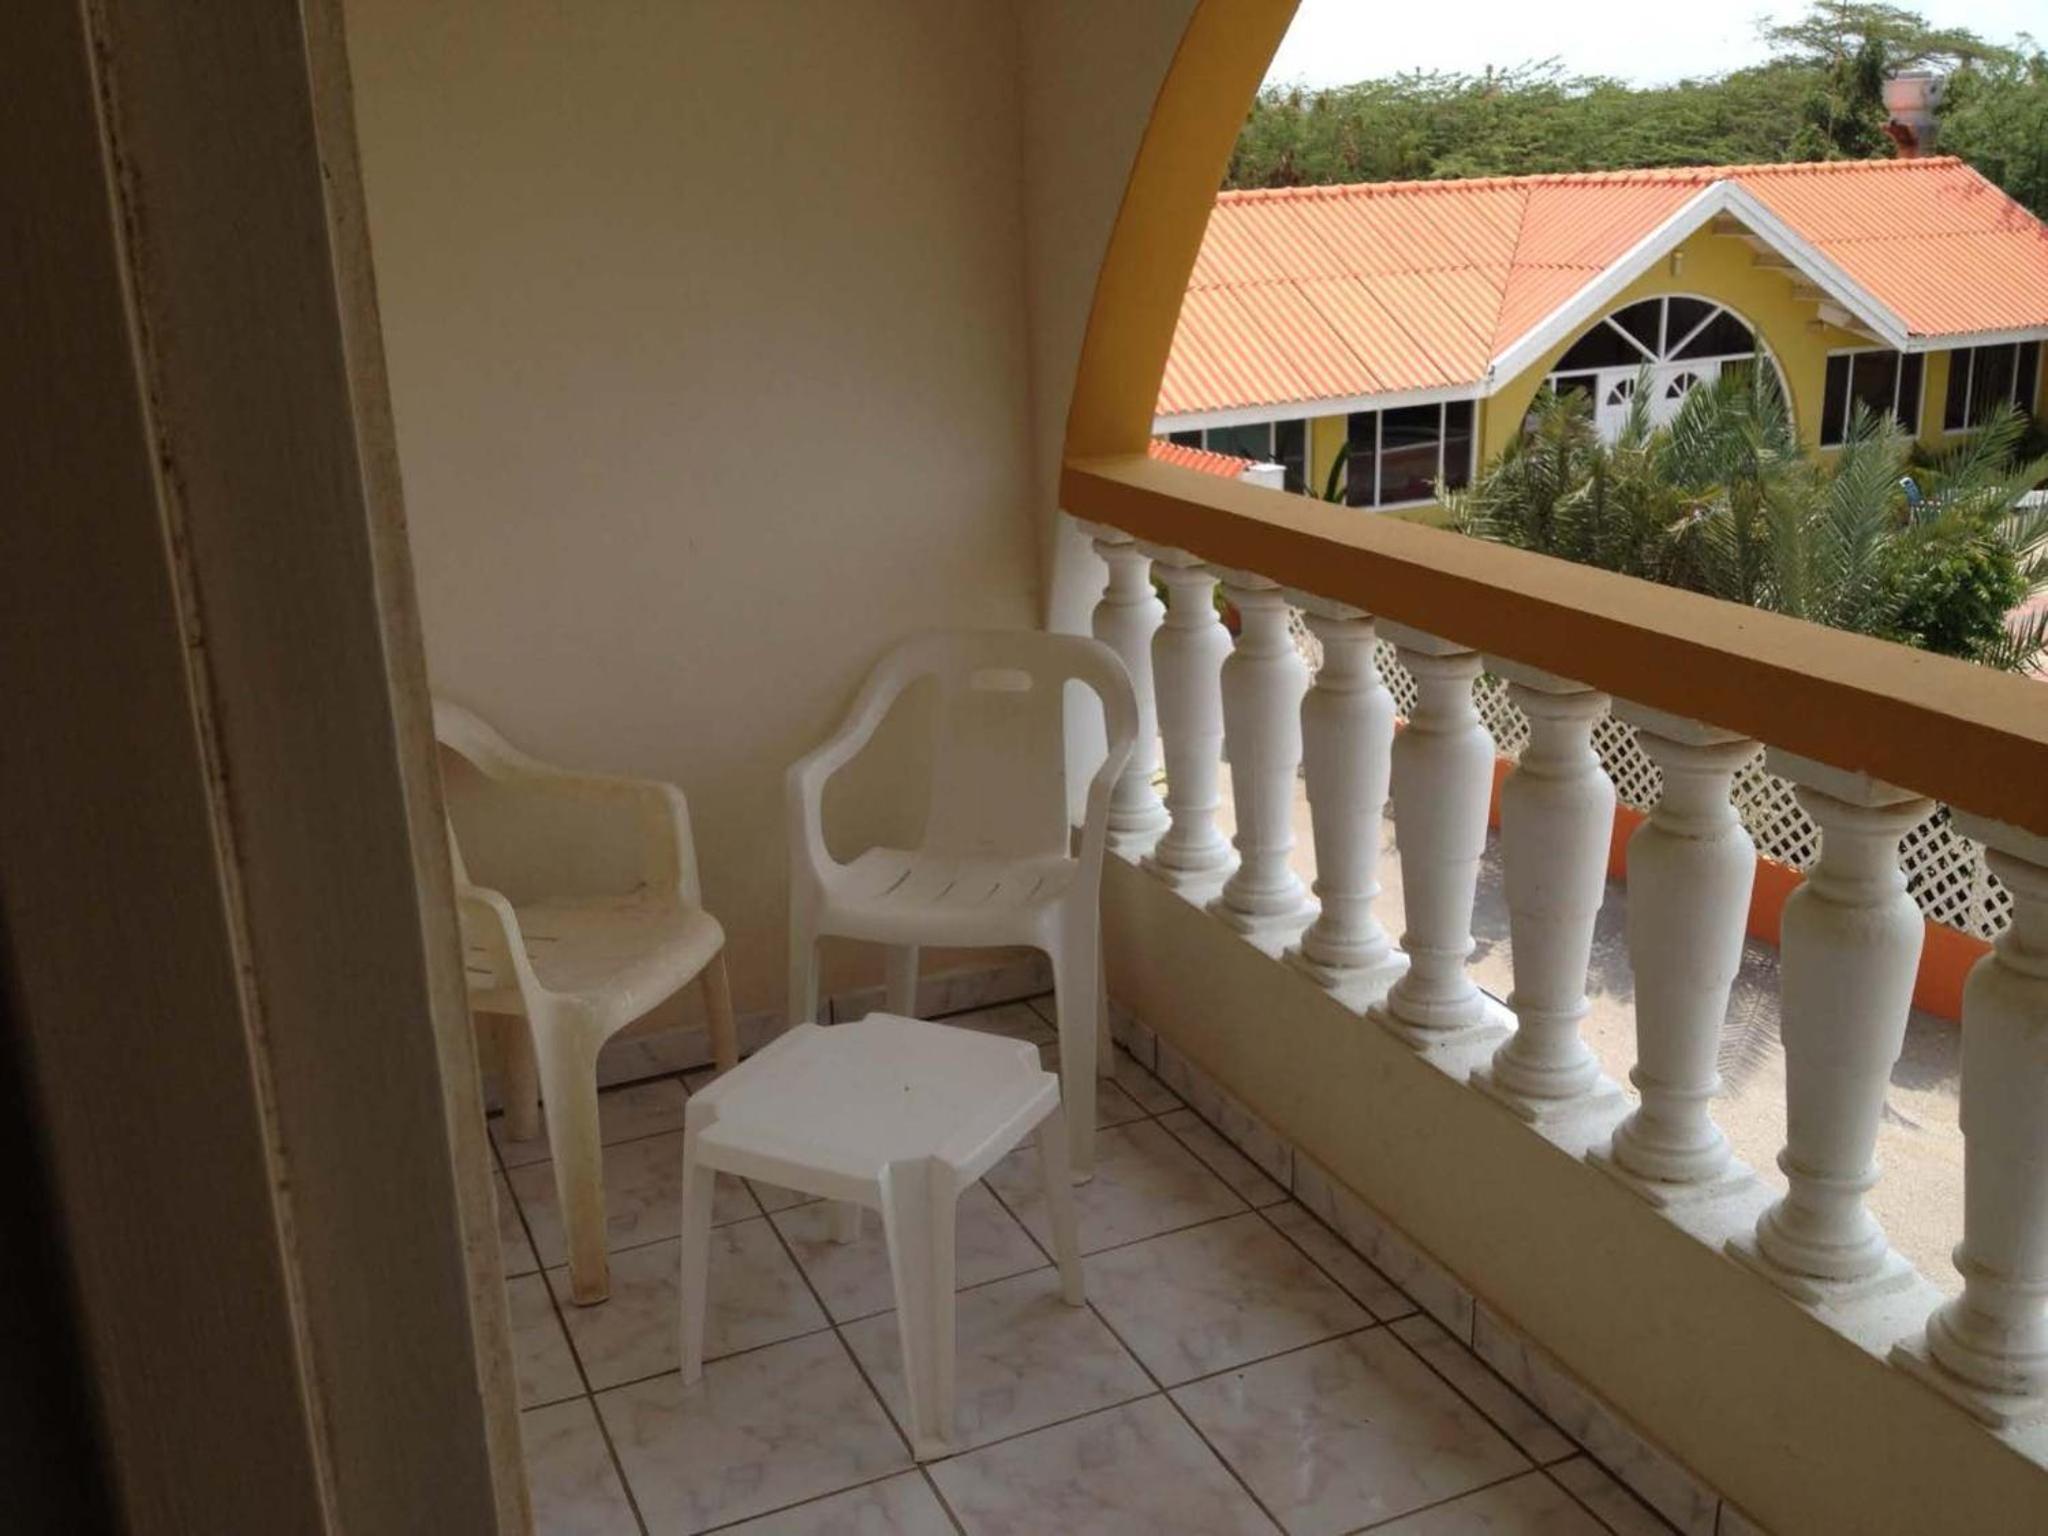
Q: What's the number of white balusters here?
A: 9